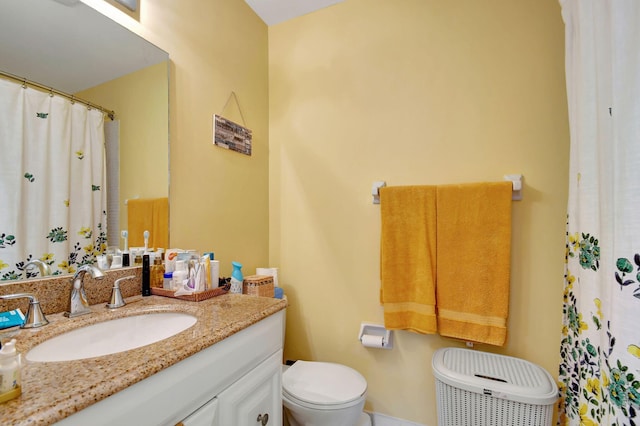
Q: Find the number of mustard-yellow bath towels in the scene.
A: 2